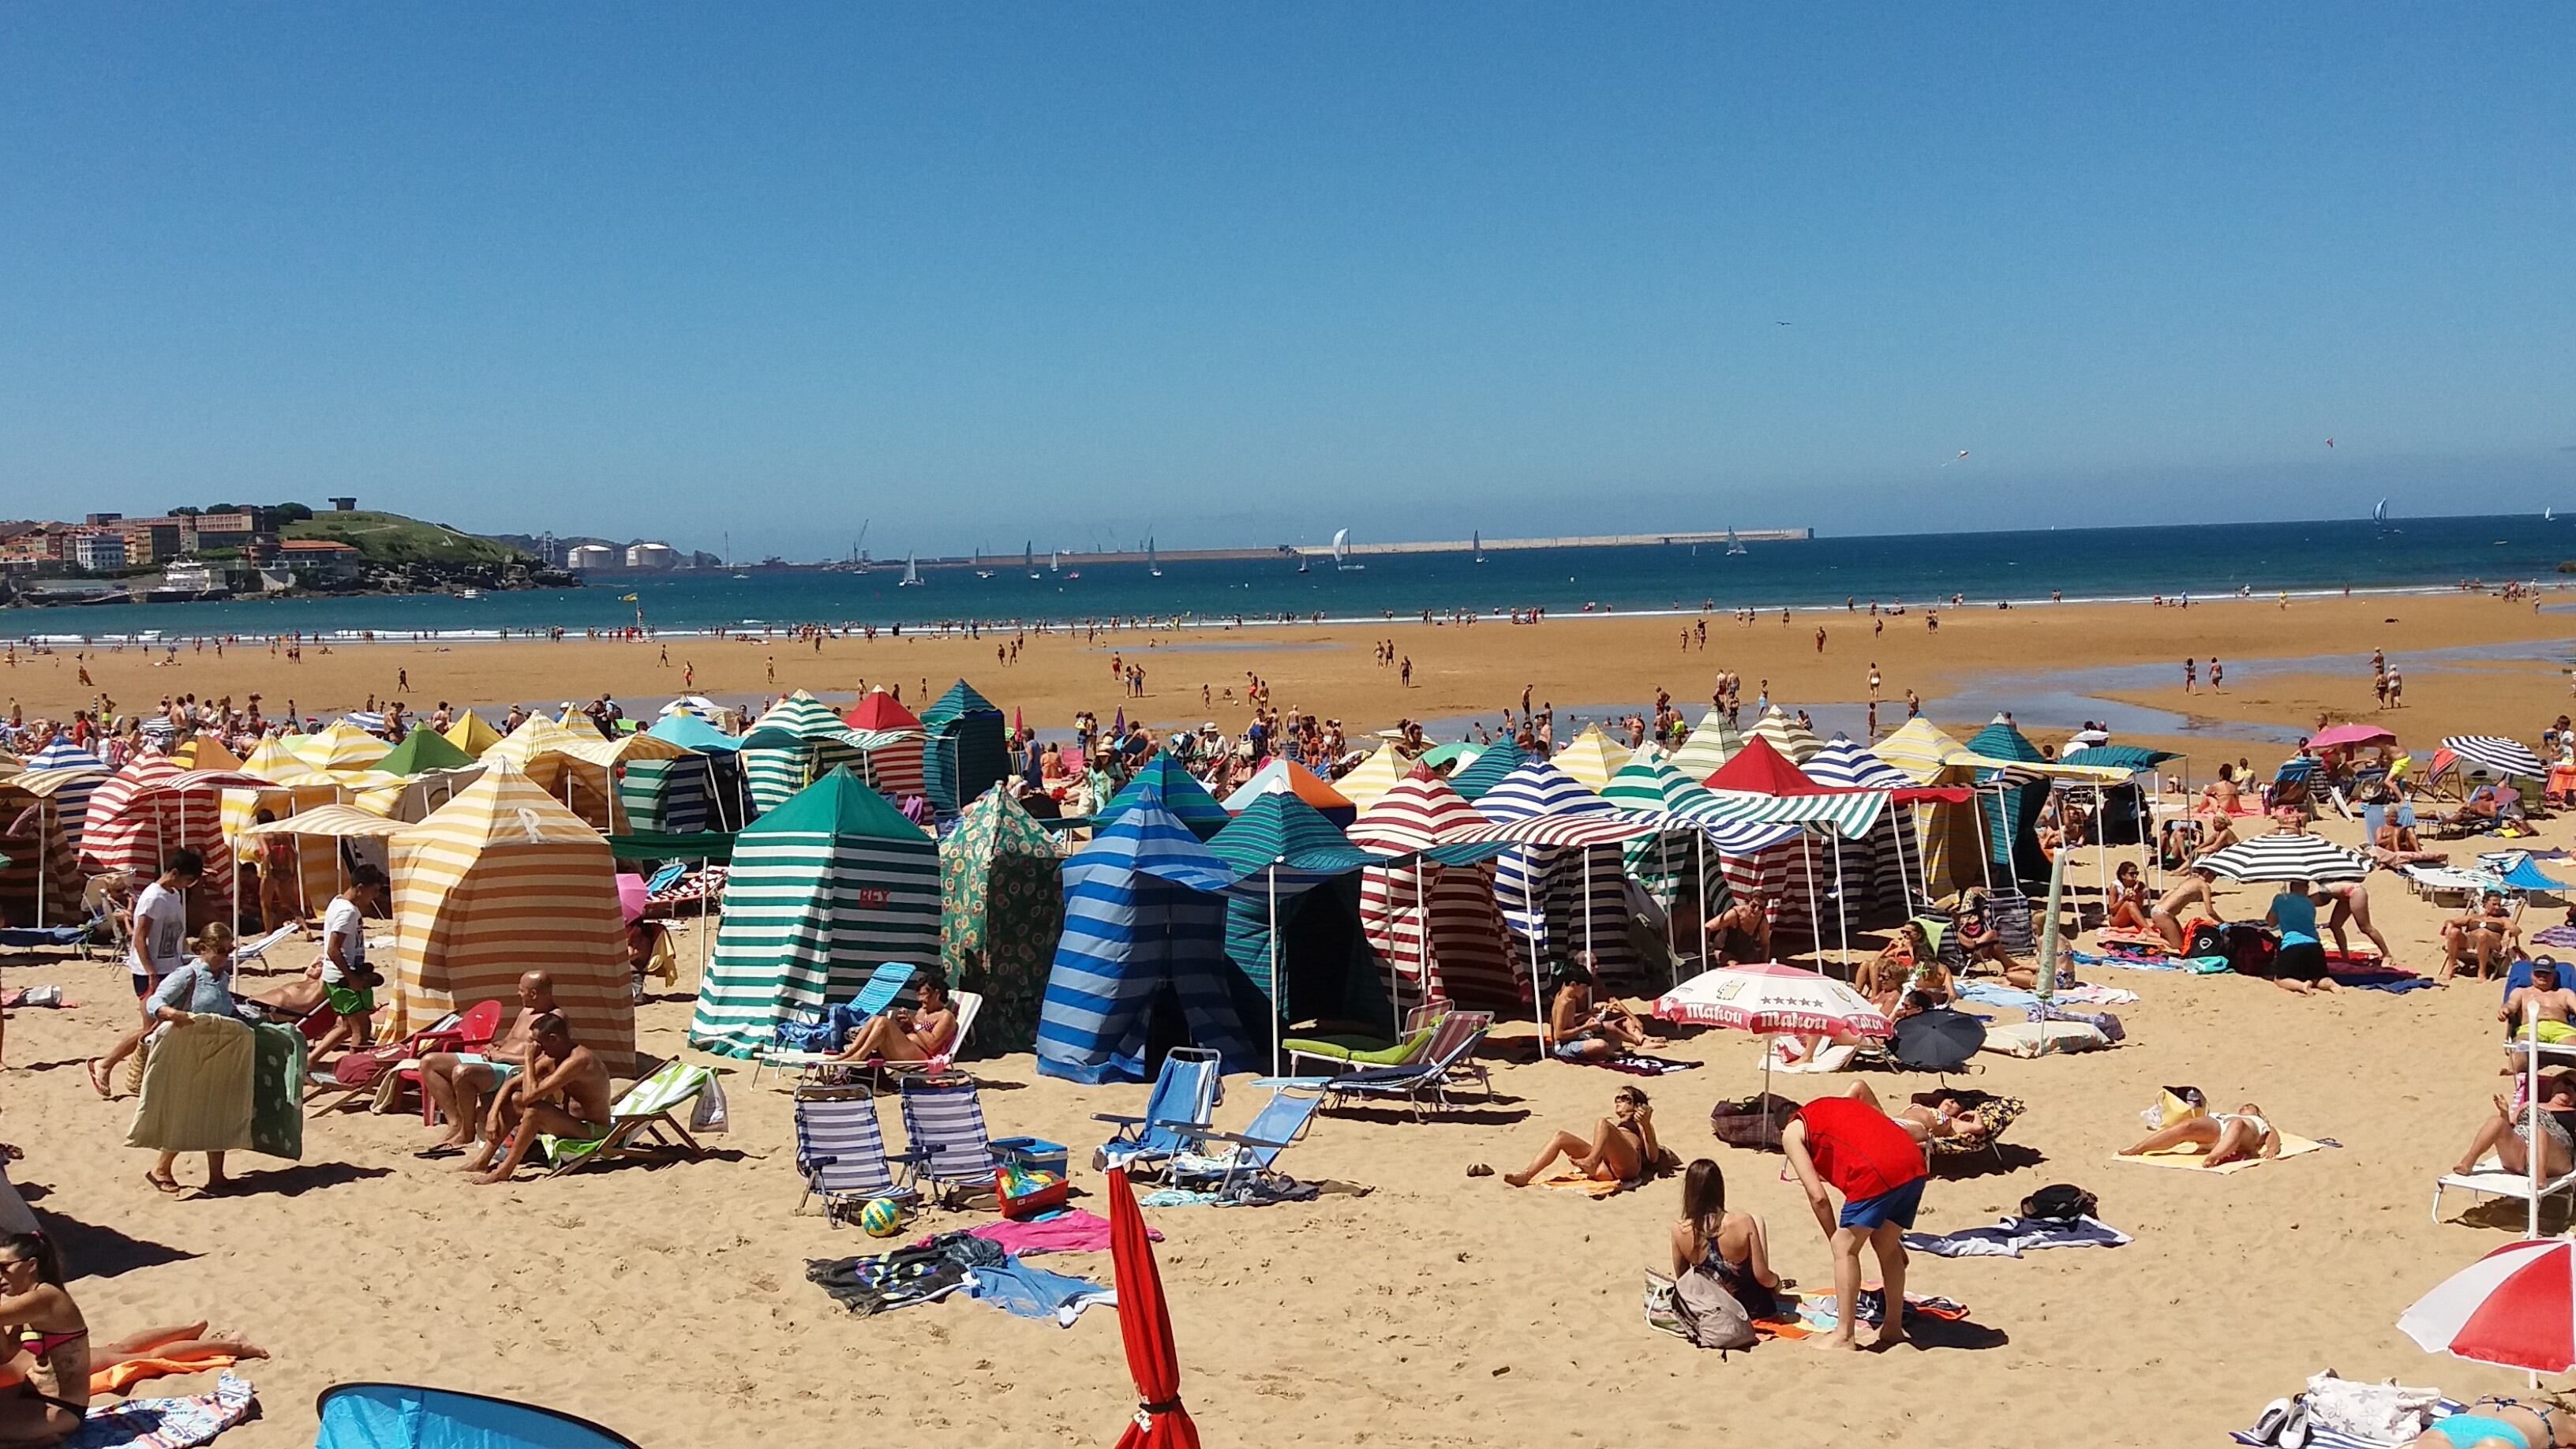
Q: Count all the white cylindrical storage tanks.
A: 2